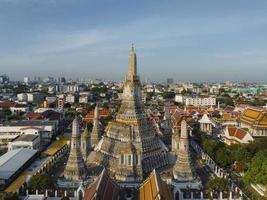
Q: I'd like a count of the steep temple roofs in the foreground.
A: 2